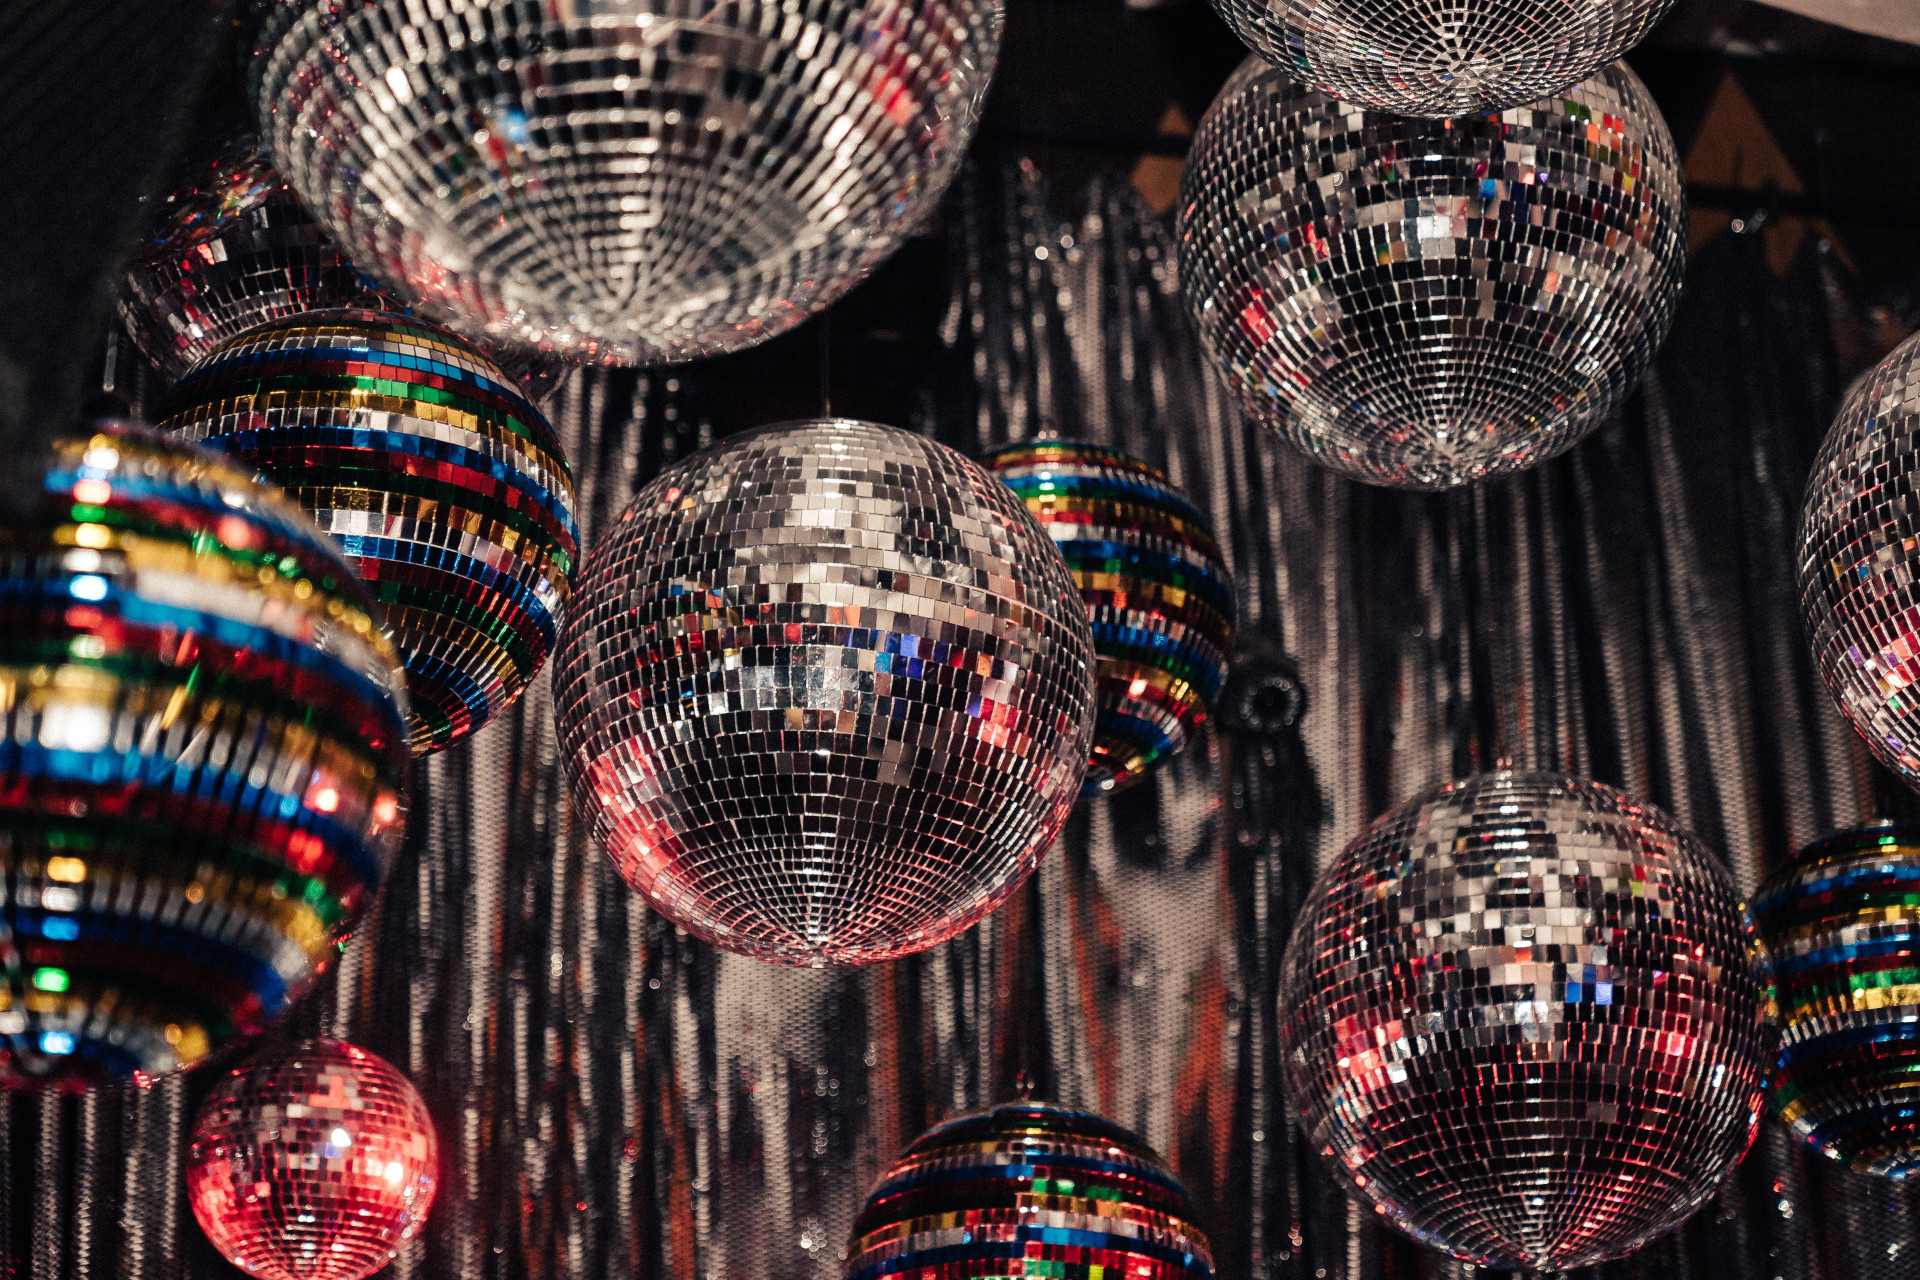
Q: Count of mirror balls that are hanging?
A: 13